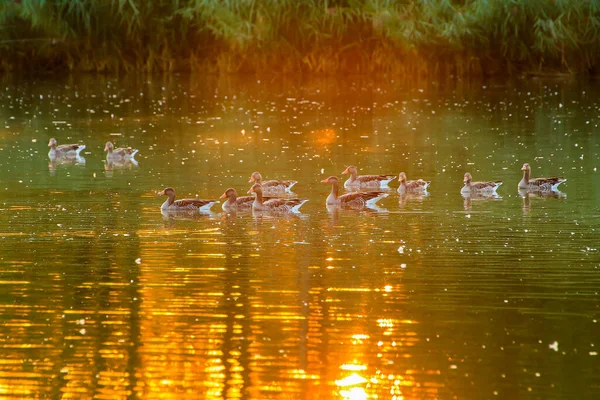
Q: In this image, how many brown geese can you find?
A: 11